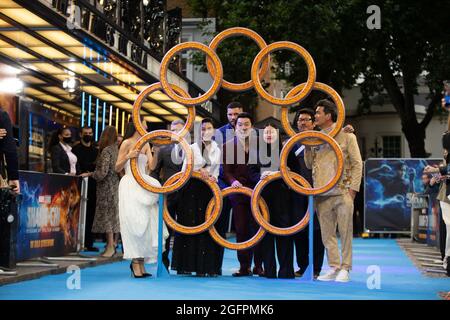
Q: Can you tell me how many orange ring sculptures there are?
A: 10